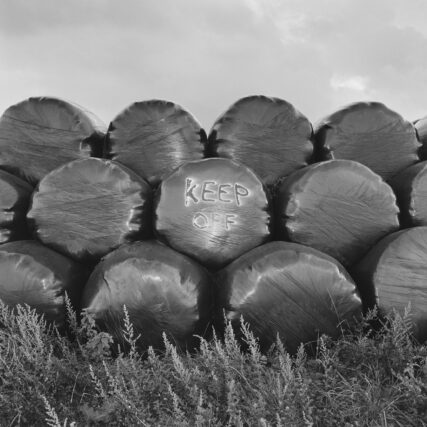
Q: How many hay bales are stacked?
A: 14